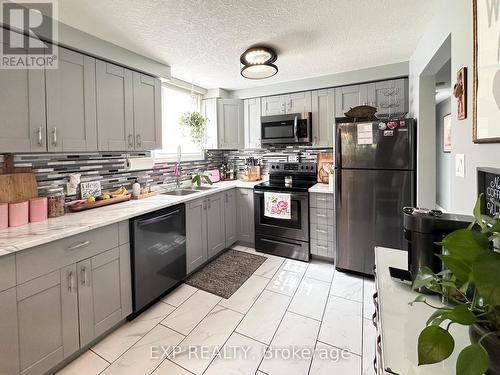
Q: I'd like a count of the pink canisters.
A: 3